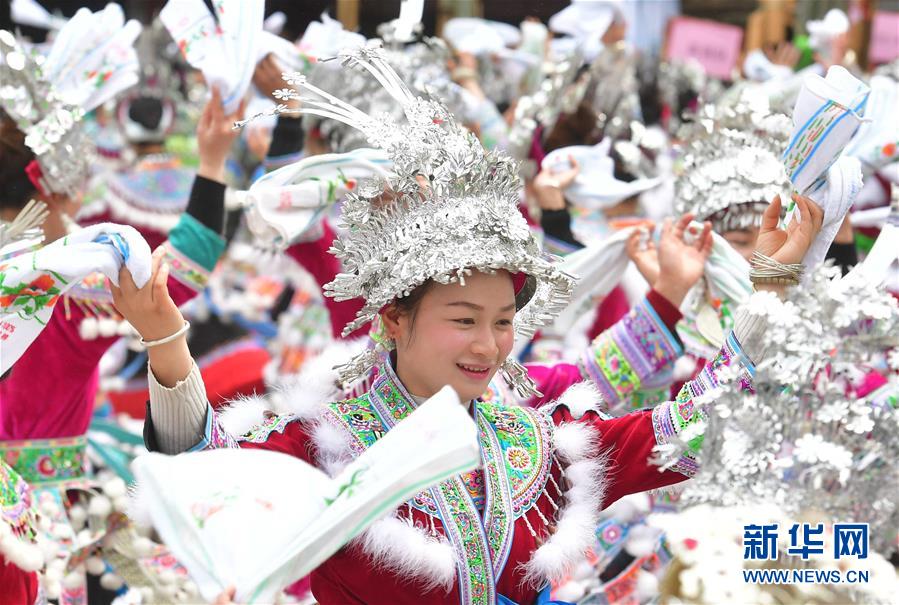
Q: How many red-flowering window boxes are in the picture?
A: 0